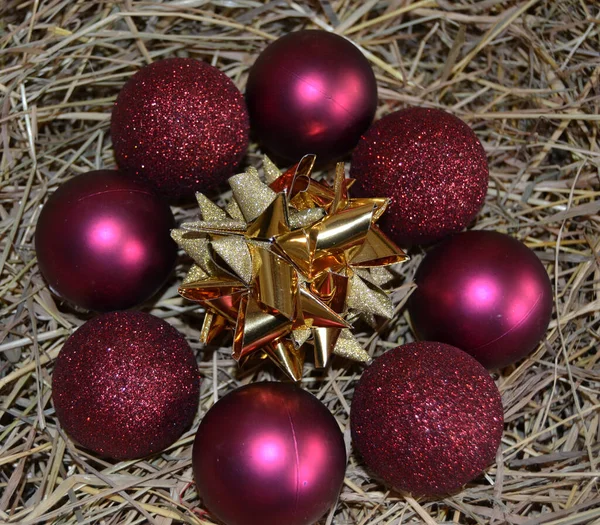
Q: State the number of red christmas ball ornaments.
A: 8